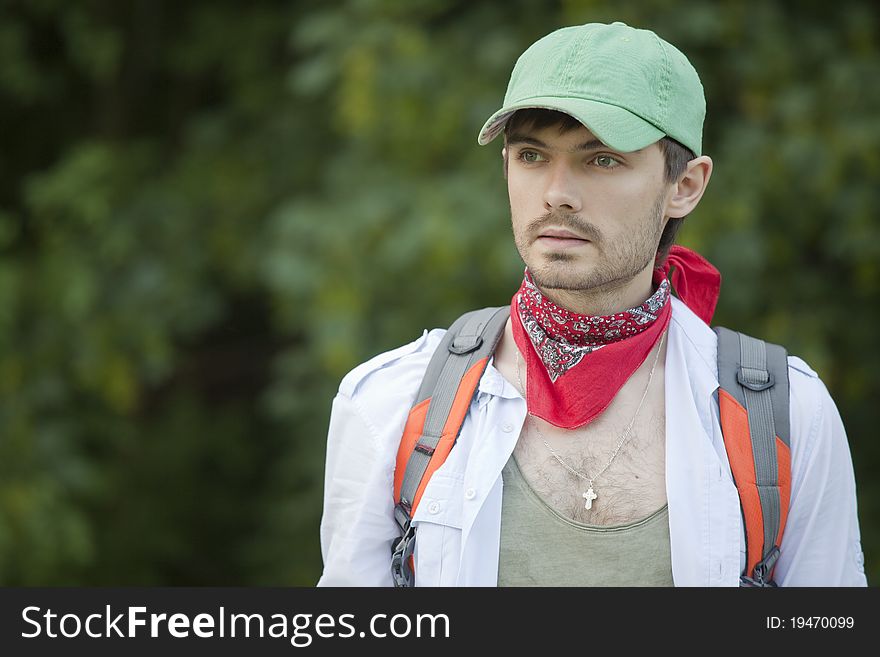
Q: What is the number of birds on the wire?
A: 0